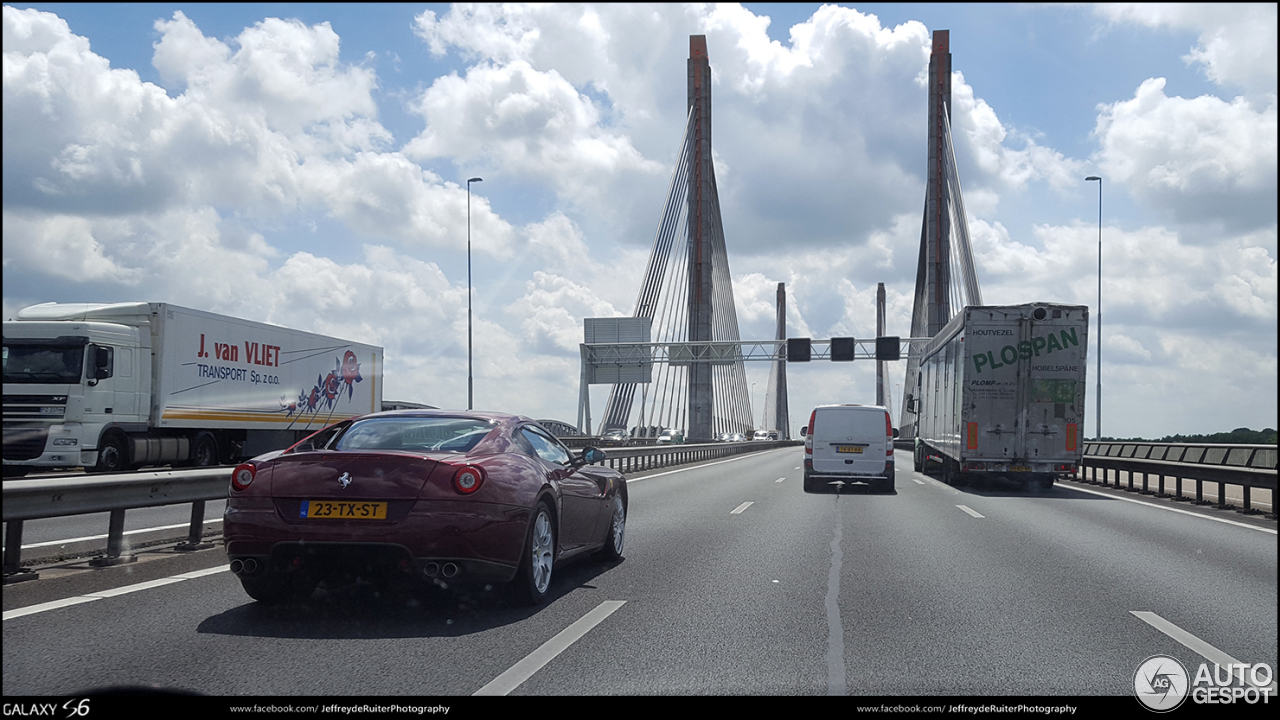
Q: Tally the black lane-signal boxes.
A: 3